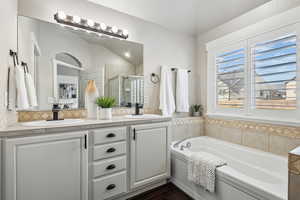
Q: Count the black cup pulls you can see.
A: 4